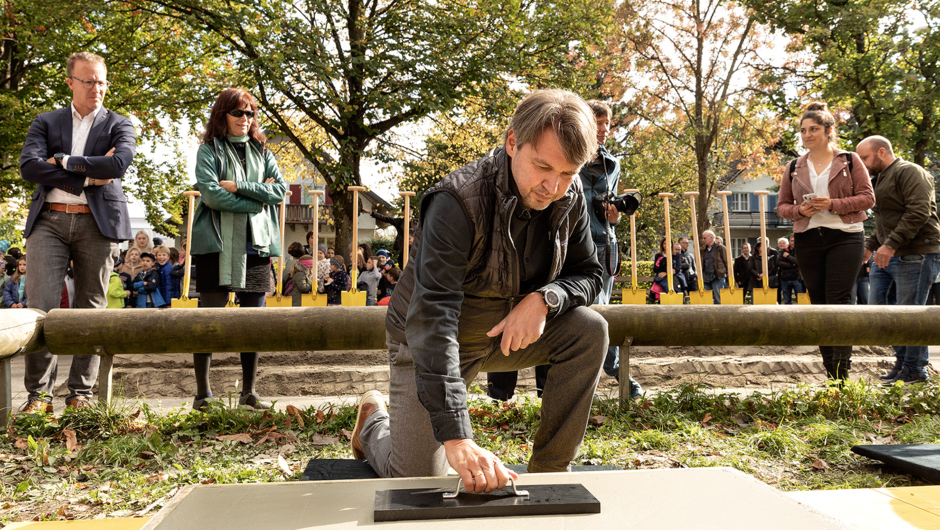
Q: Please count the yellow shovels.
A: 12